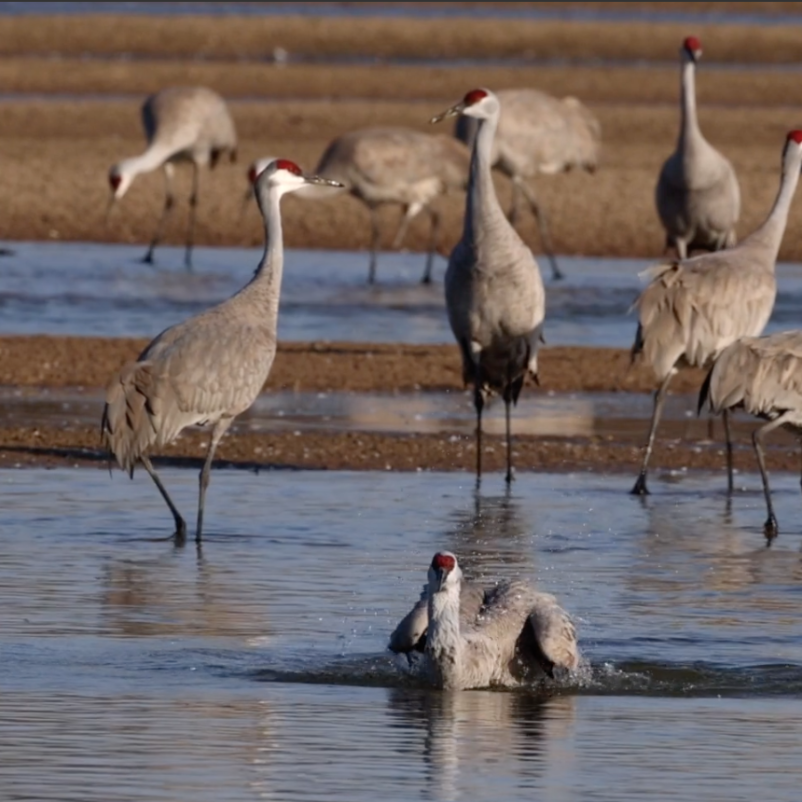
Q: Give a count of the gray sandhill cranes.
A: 9